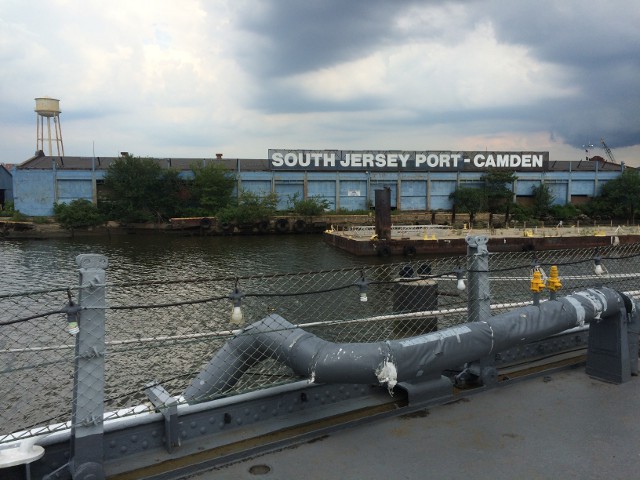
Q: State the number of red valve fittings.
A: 0